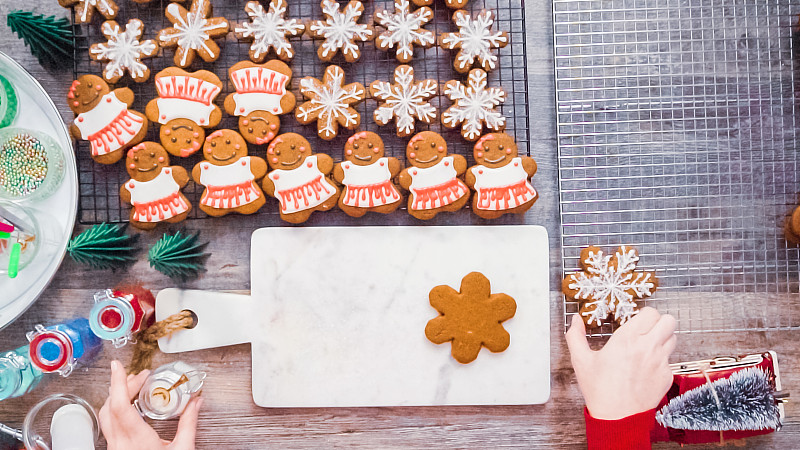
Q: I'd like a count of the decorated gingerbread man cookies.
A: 9